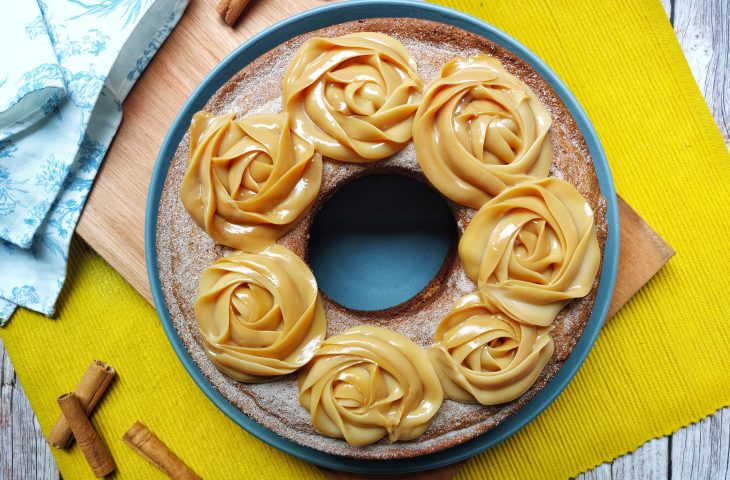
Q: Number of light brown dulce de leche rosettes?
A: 7